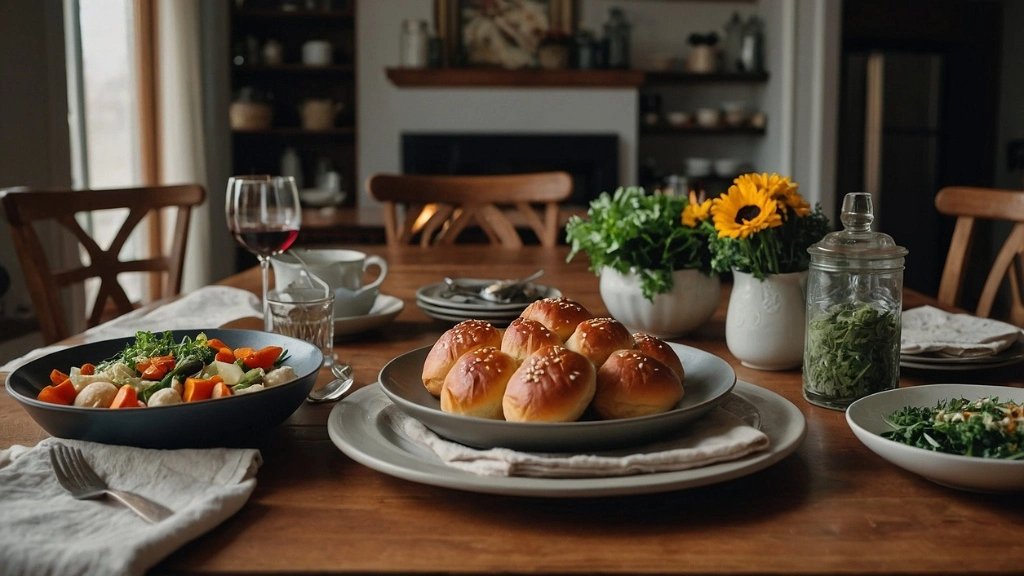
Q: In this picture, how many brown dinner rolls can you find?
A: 8